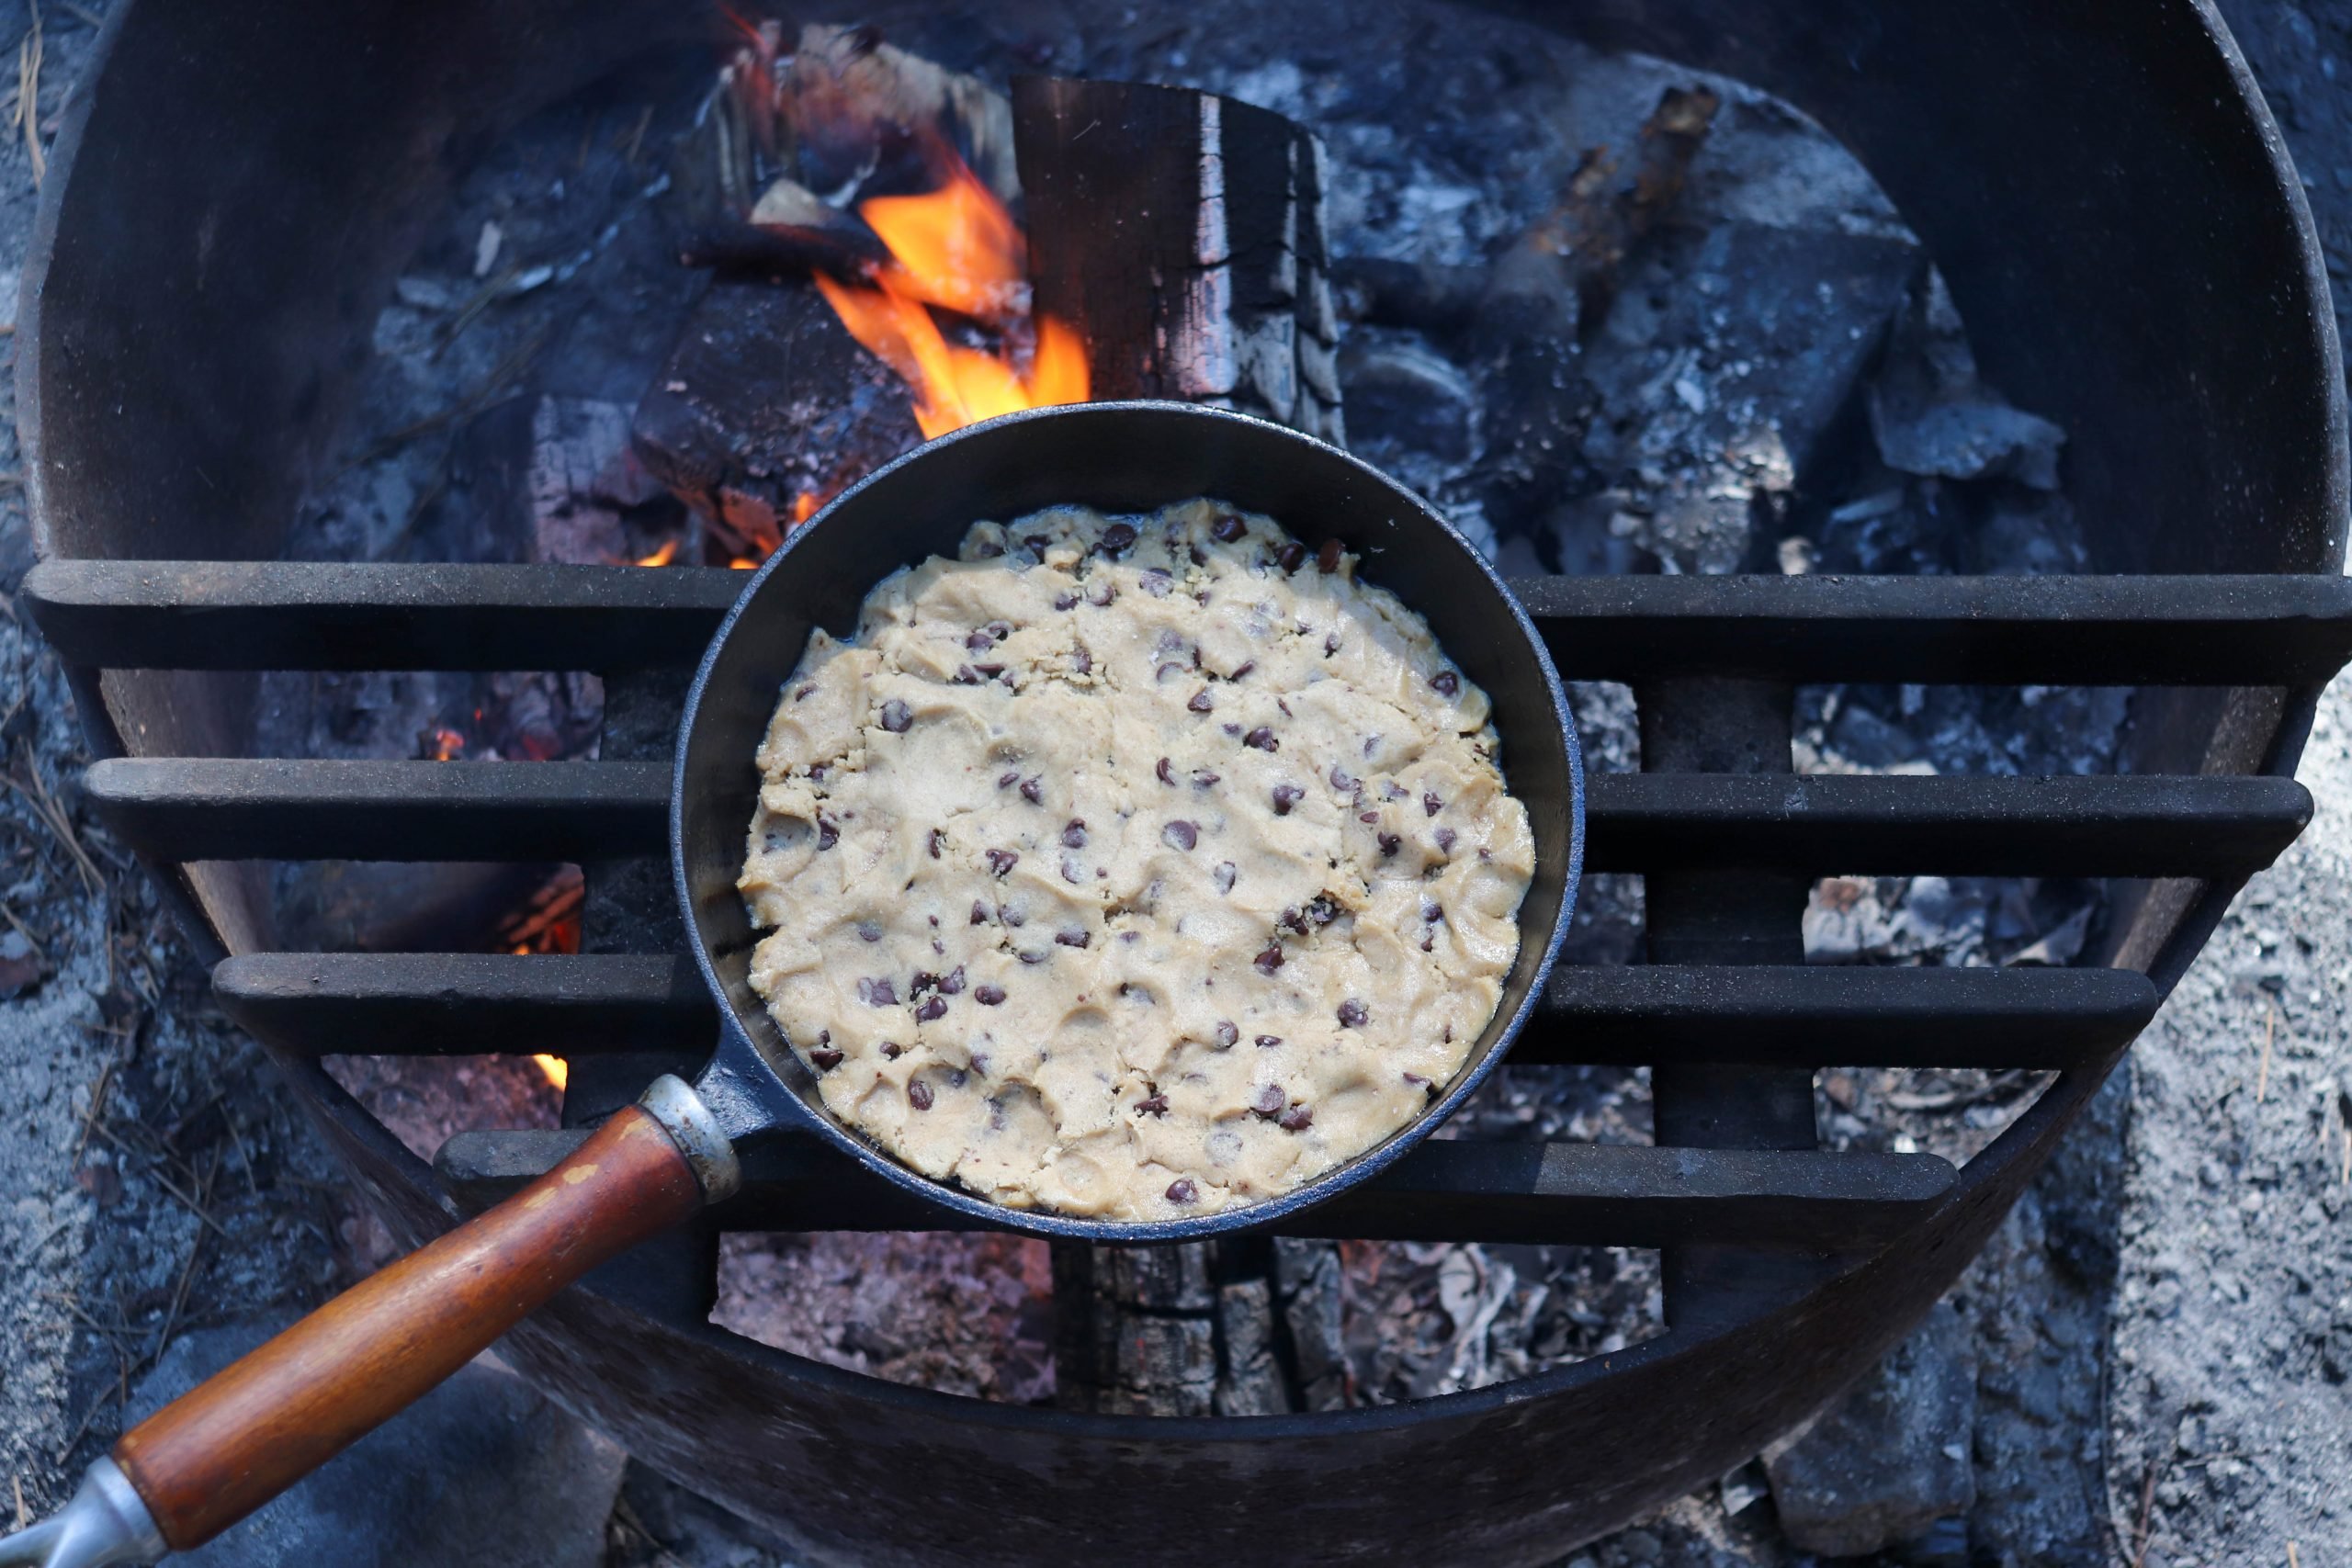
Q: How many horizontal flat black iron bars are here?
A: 4